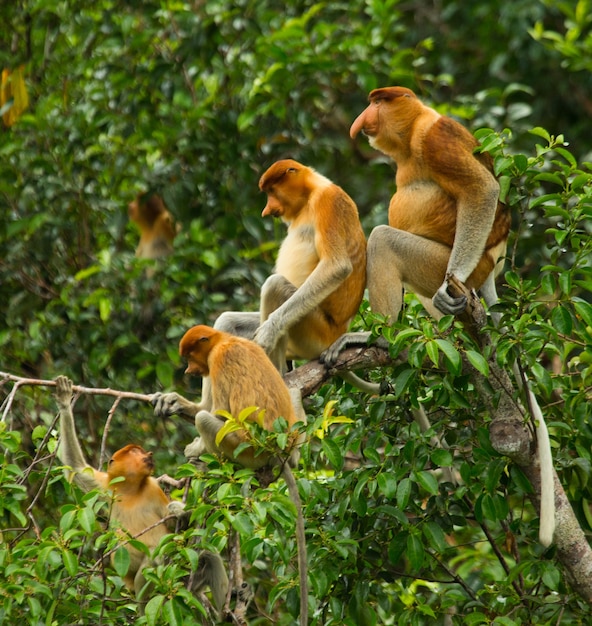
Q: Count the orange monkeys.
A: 5